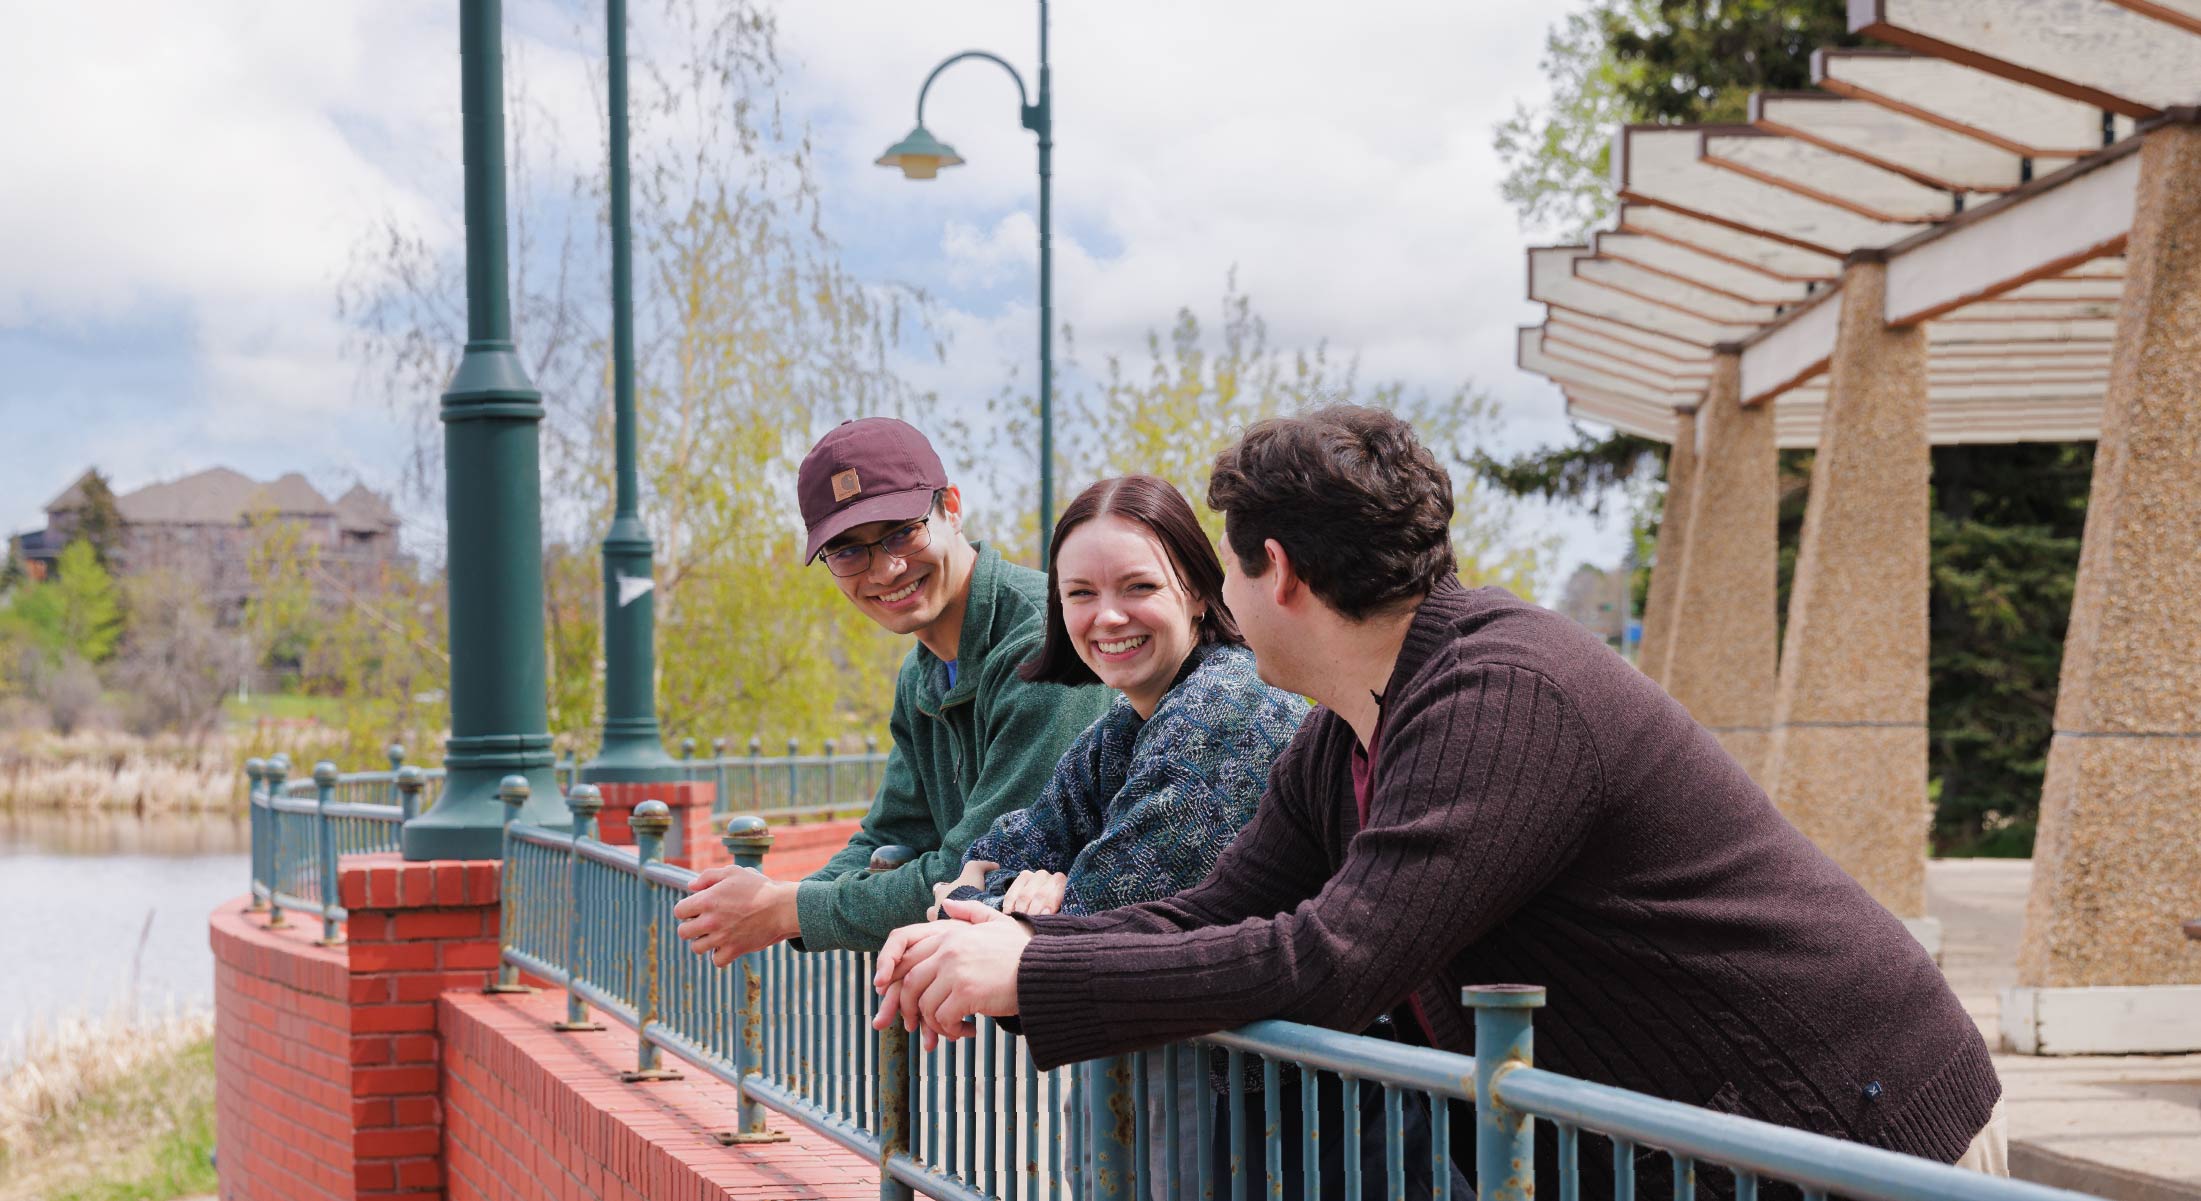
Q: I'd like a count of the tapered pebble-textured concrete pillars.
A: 4